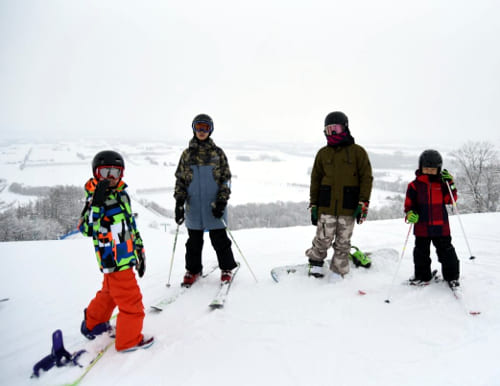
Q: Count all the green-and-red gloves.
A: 2